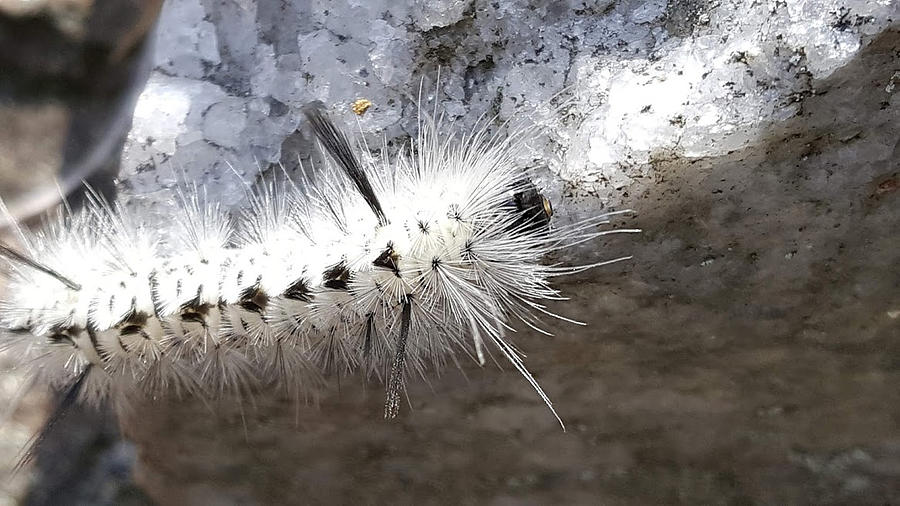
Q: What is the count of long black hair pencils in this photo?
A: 4